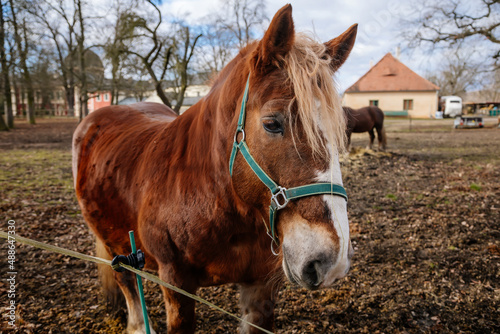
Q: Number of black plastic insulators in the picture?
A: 1